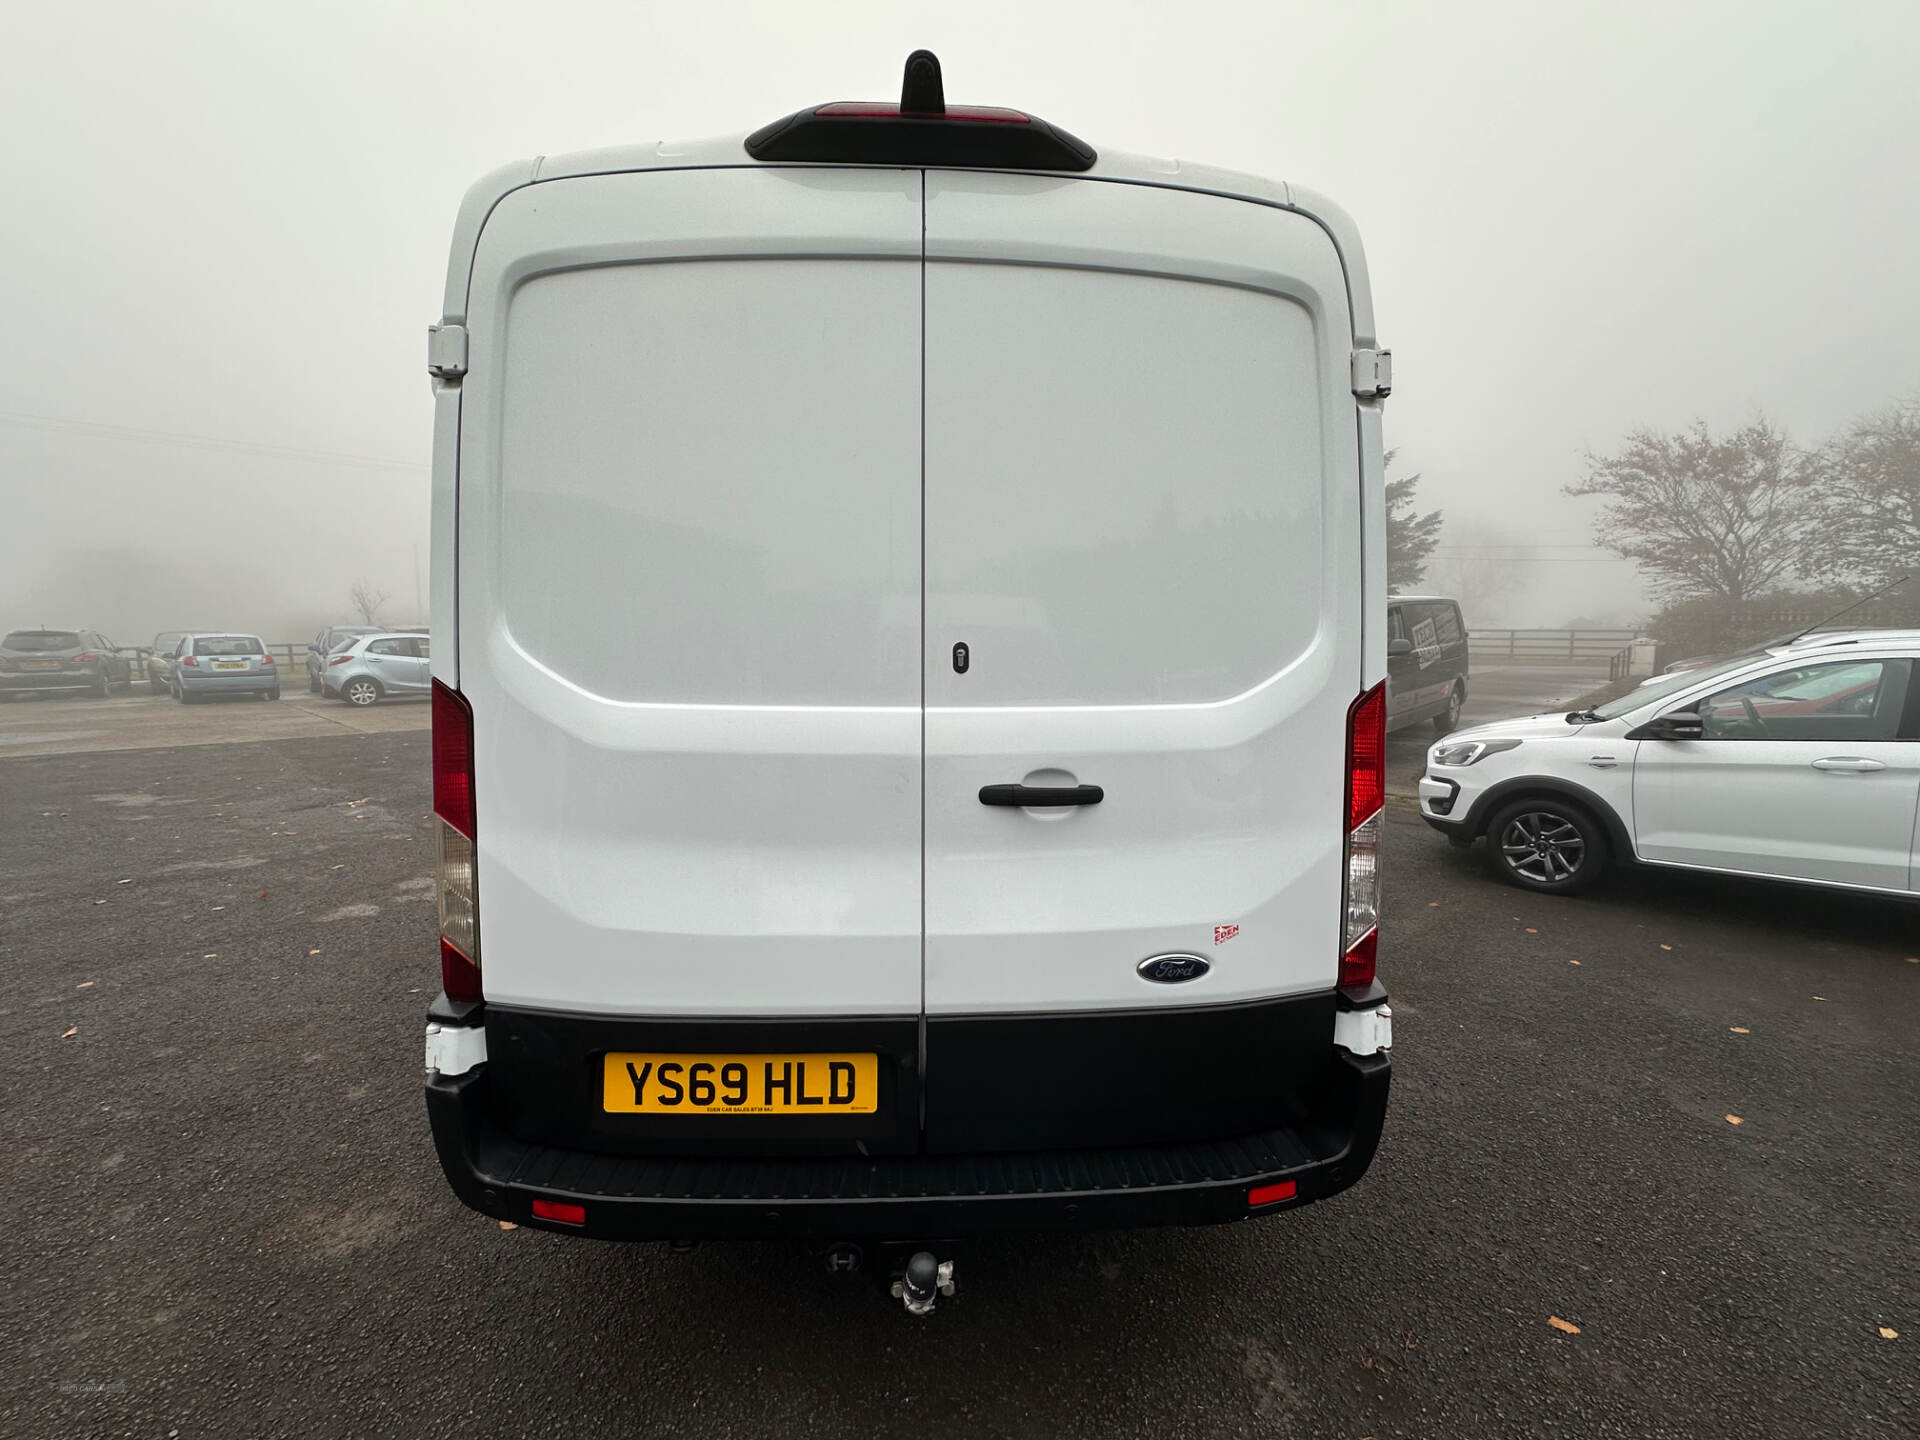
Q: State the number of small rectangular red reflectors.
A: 2